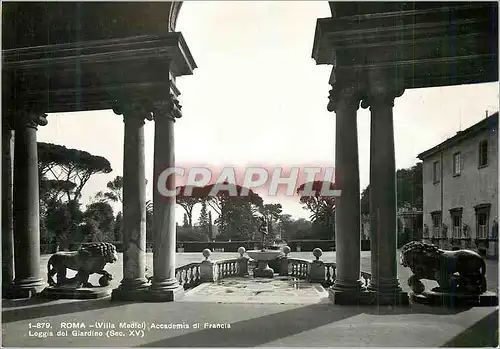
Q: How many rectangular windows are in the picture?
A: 6